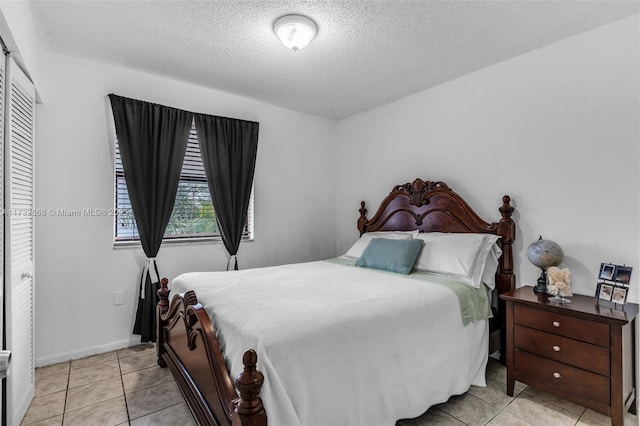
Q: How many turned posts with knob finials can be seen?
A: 4